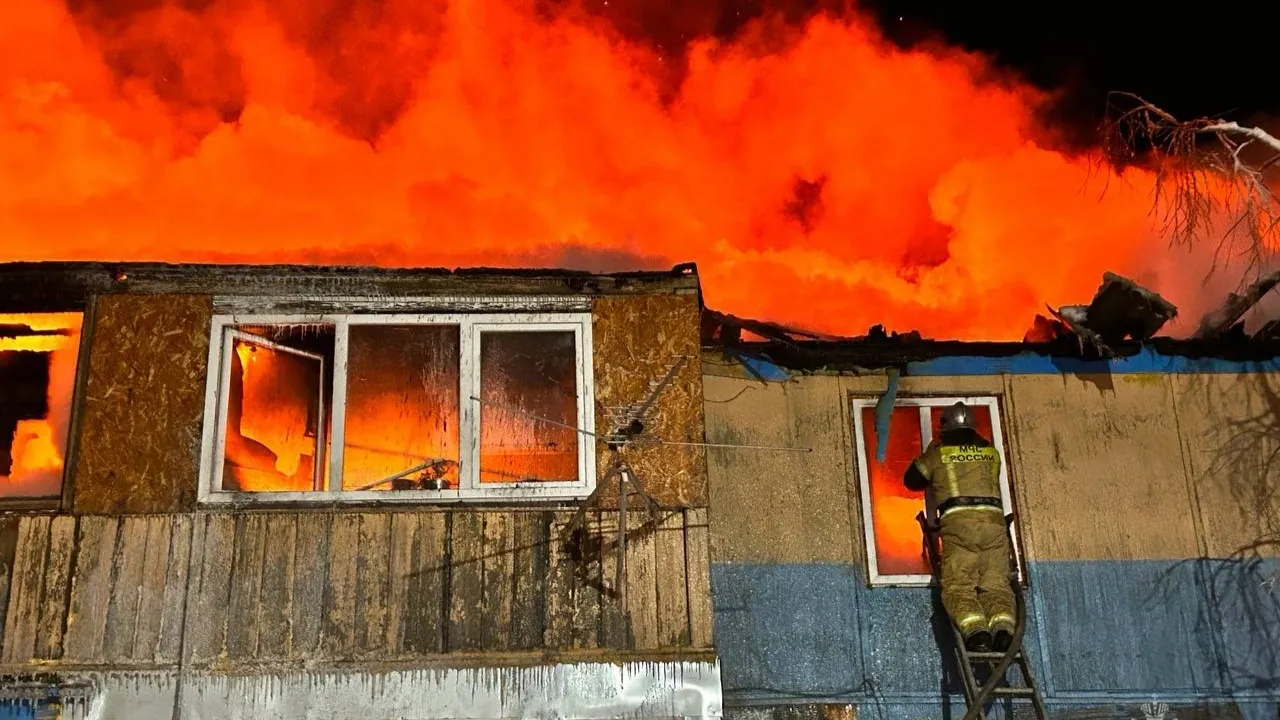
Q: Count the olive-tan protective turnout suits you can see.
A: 1